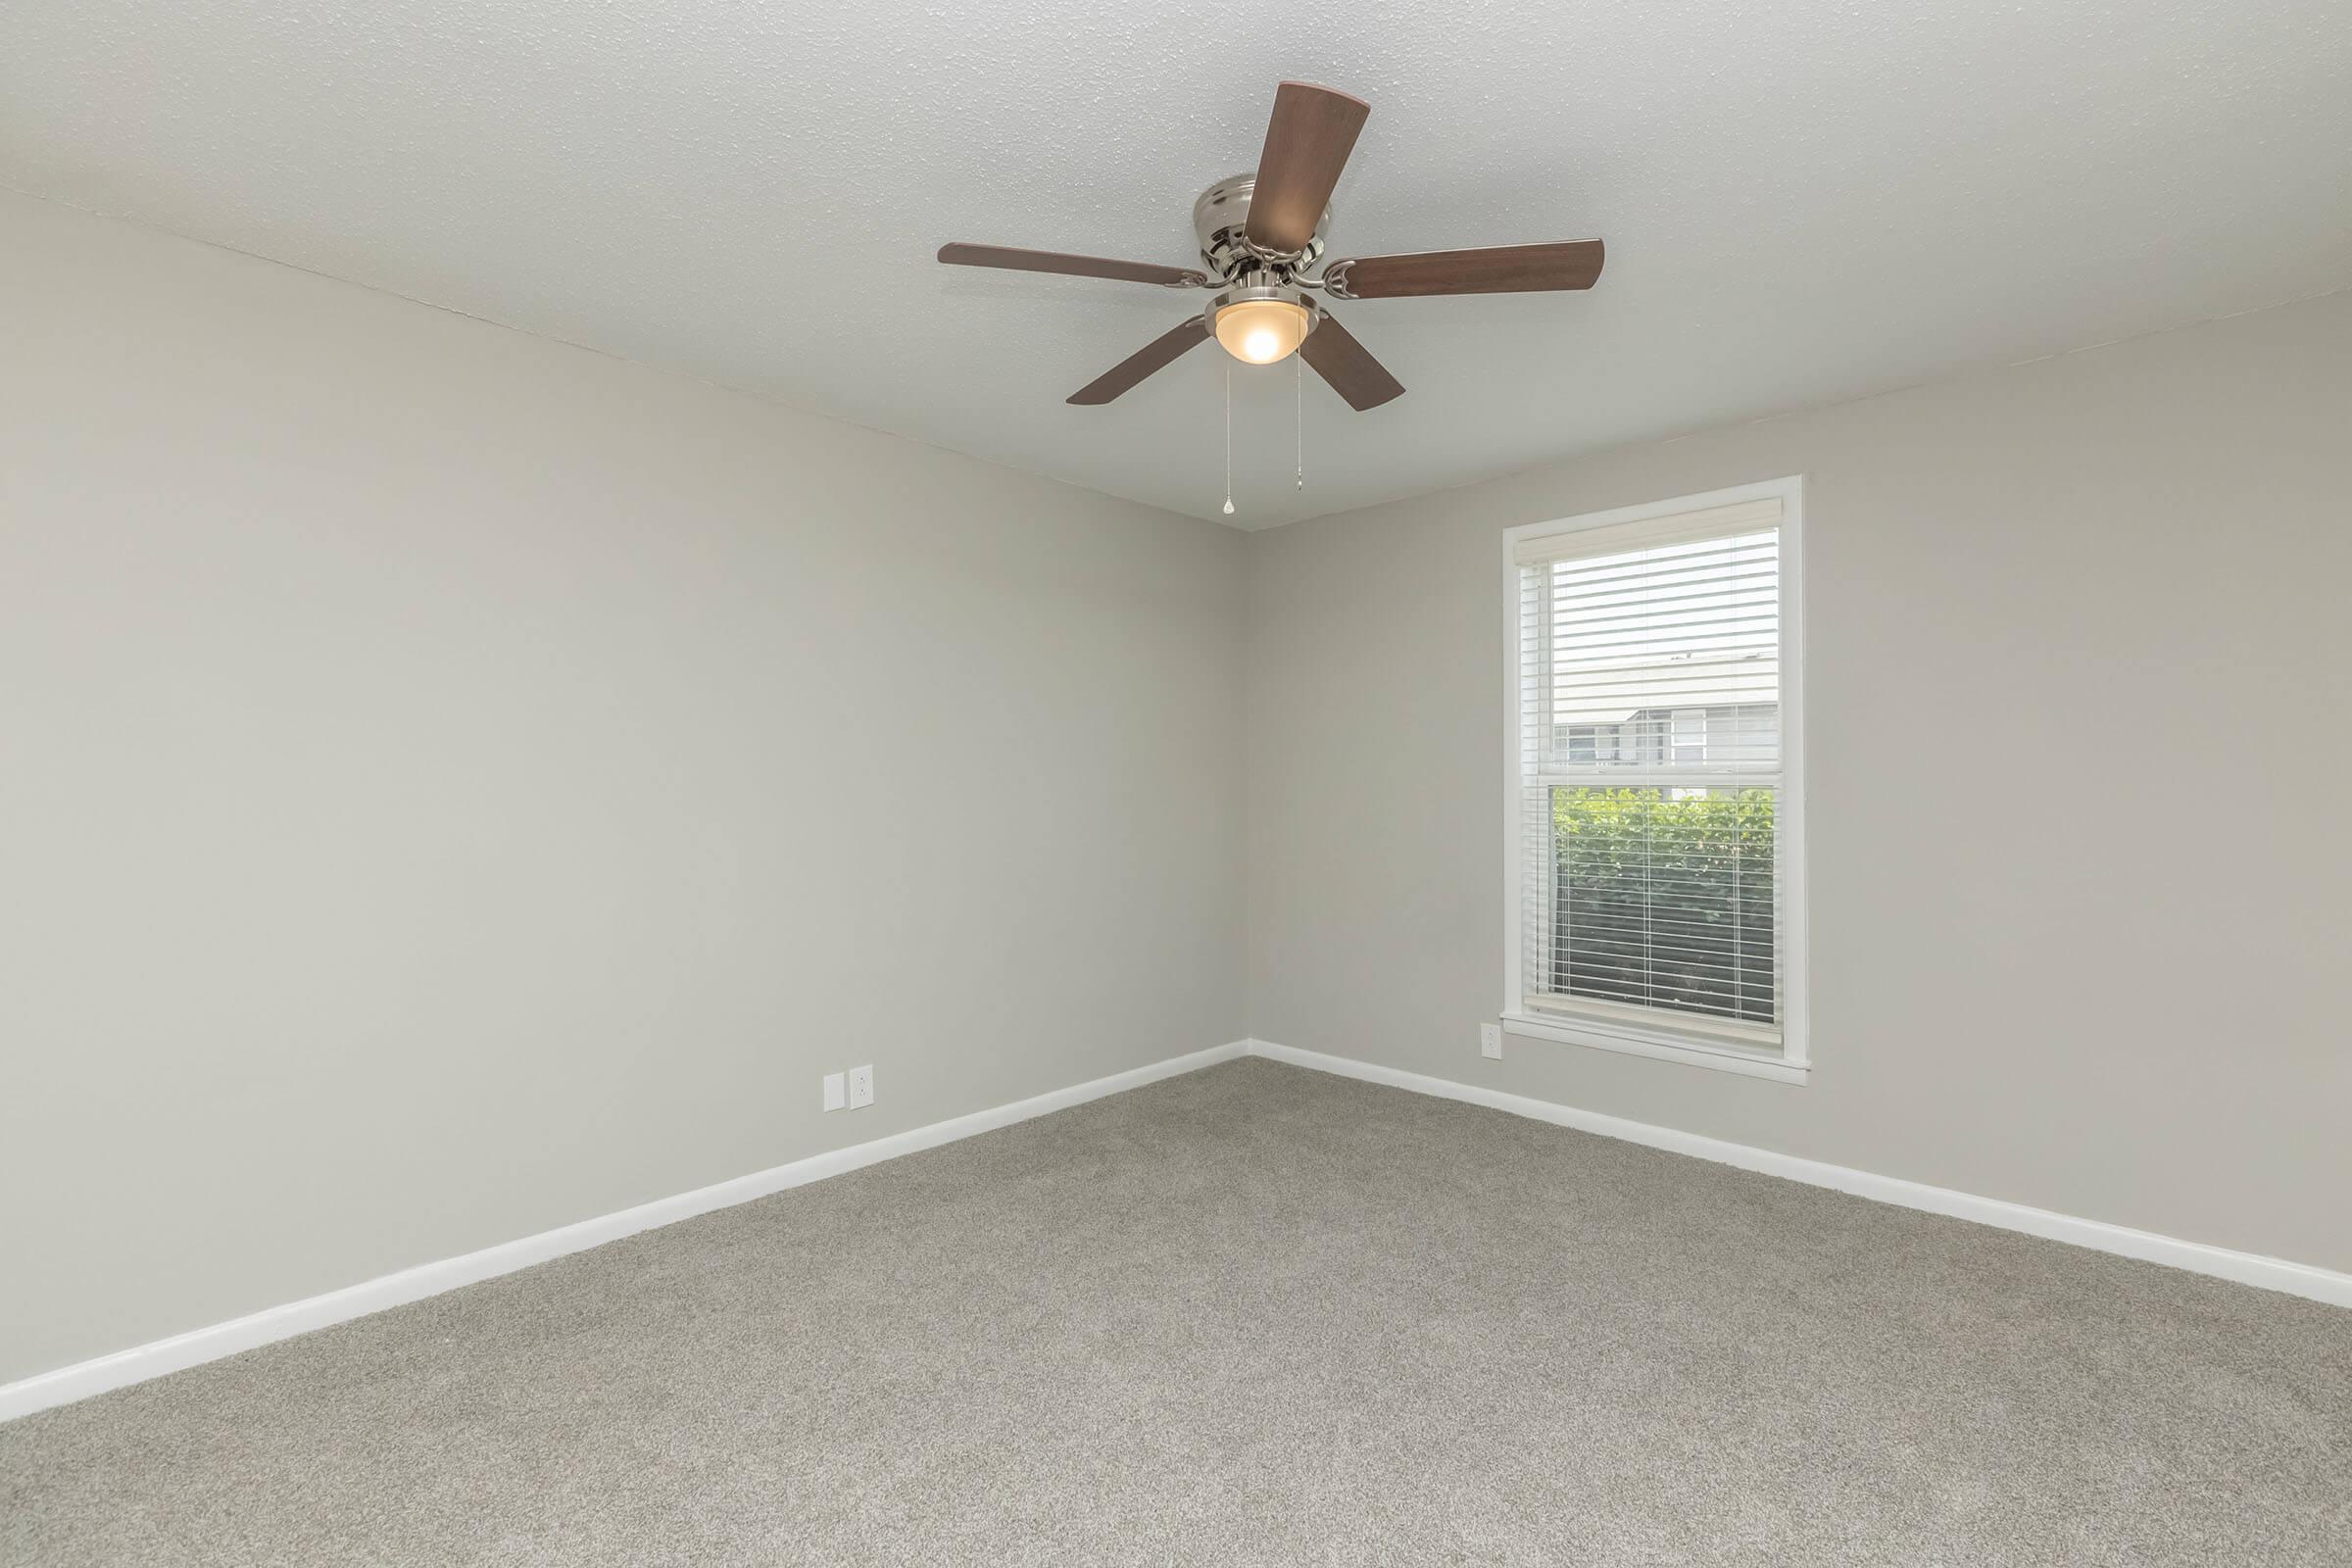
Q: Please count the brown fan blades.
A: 5